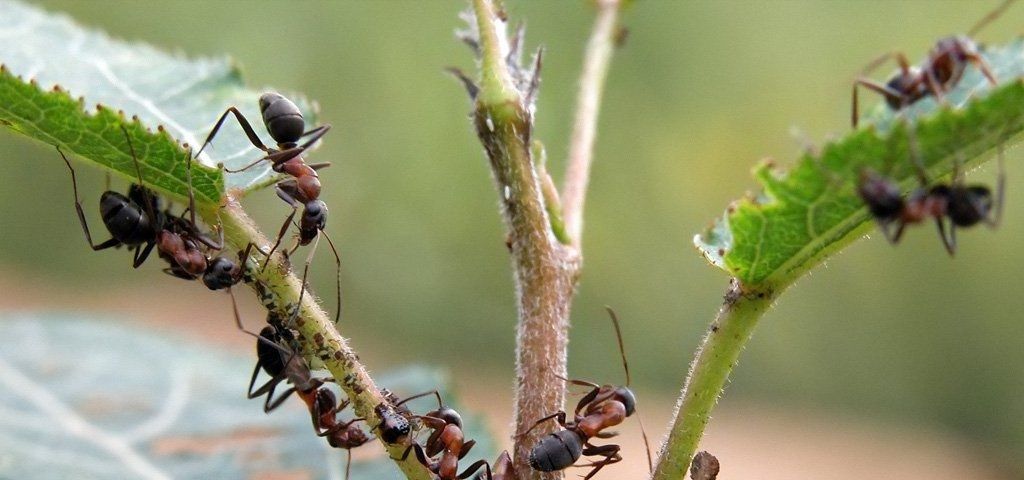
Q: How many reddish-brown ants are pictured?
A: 7